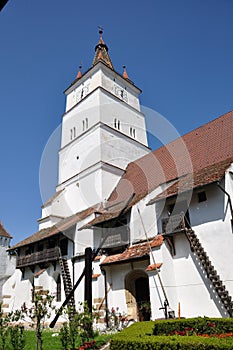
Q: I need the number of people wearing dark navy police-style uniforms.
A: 0